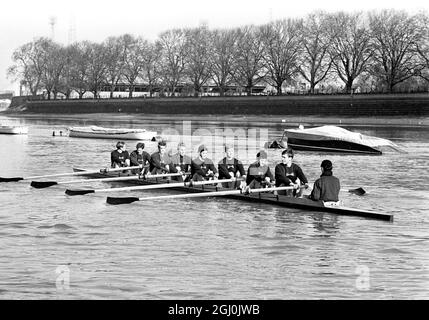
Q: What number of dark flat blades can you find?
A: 5